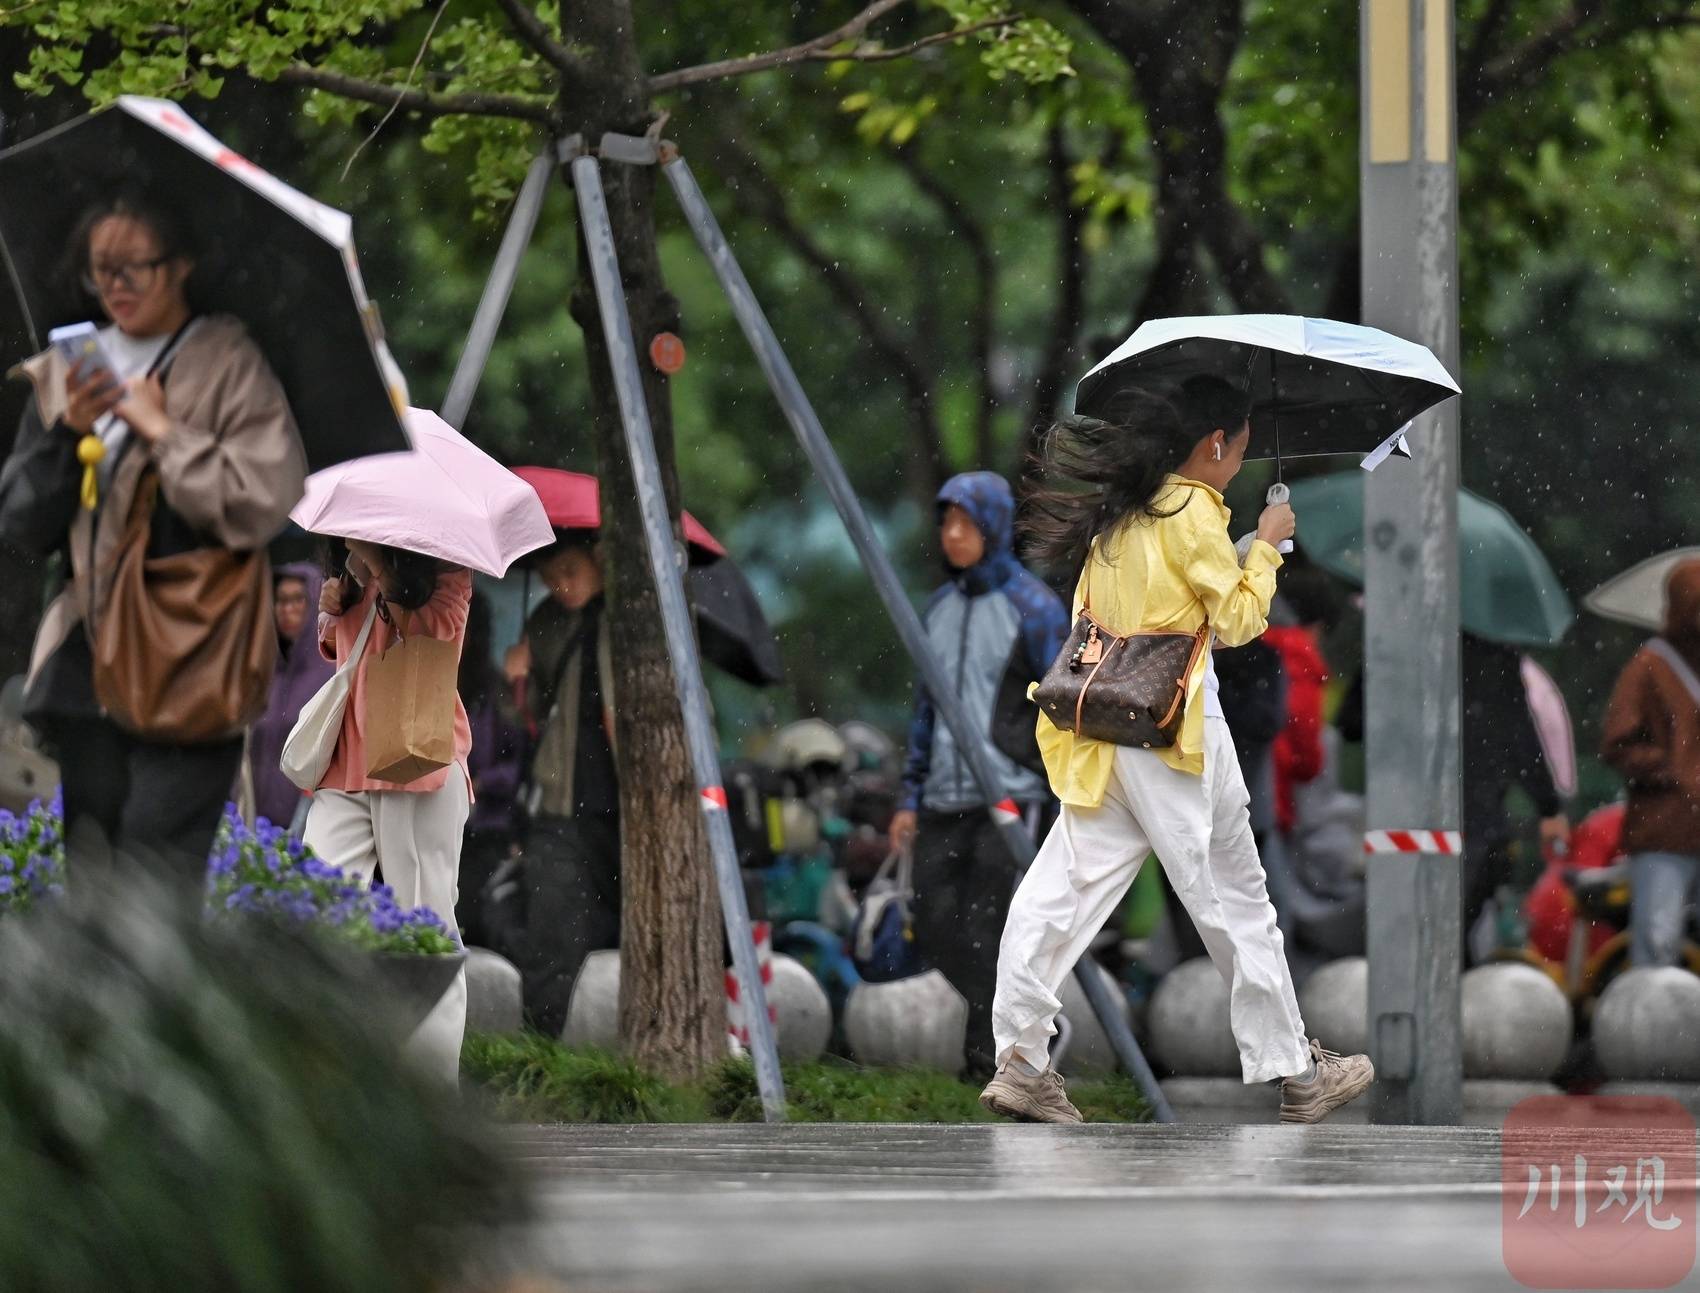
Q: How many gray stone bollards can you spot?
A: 9